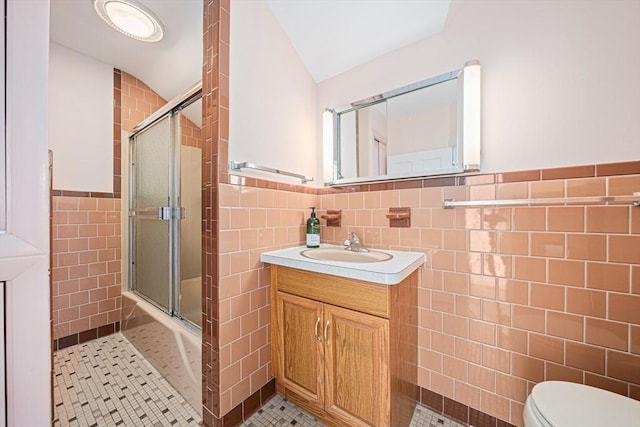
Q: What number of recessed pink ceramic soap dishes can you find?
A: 2